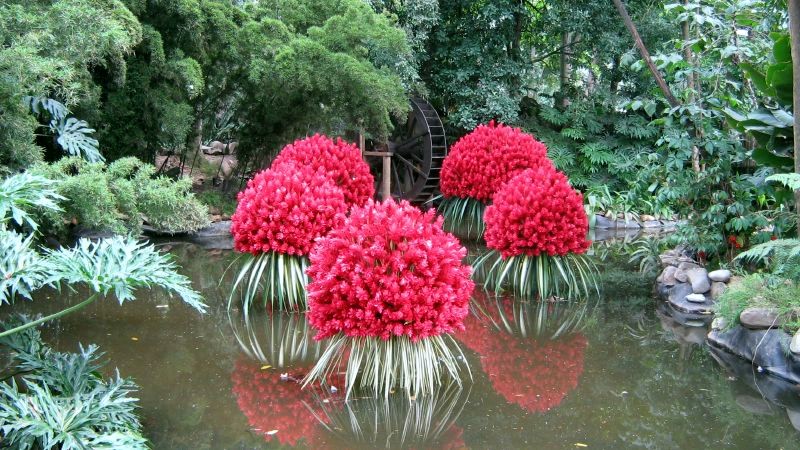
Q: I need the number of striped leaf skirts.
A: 4